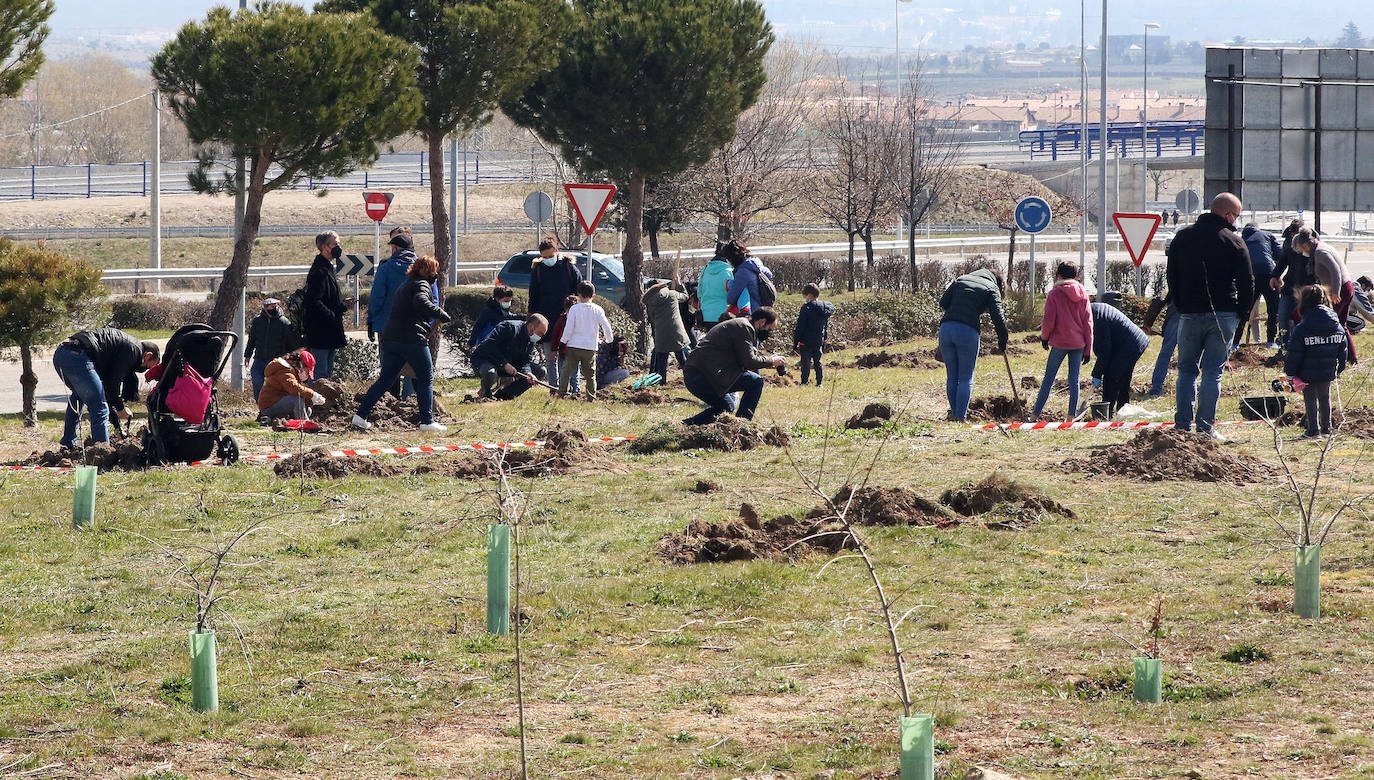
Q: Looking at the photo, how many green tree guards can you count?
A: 6